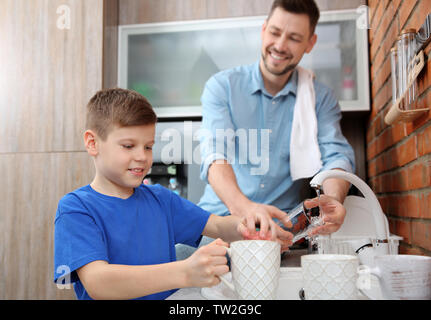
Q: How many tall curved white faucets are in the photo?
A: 1